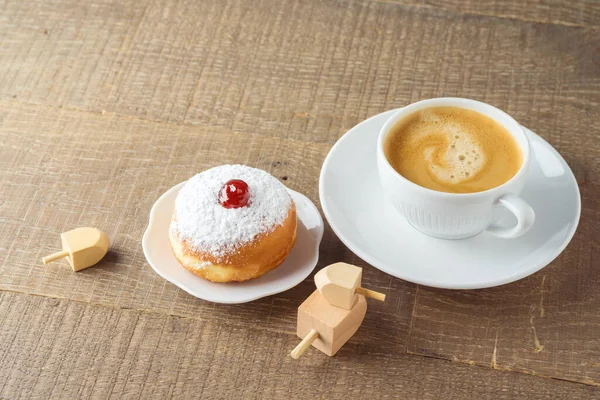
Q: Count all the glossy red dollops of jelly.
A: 1